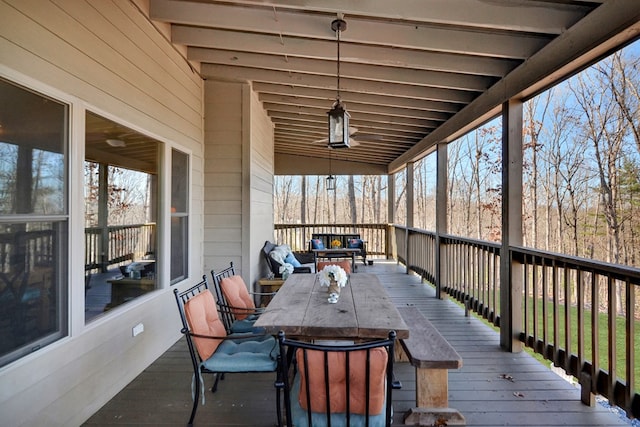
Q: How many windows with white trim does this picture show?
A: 3